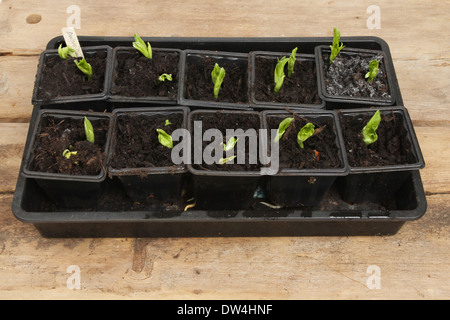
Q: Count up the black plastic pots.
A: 10